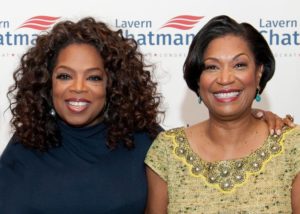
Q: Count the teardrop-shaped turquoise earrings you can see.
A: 2